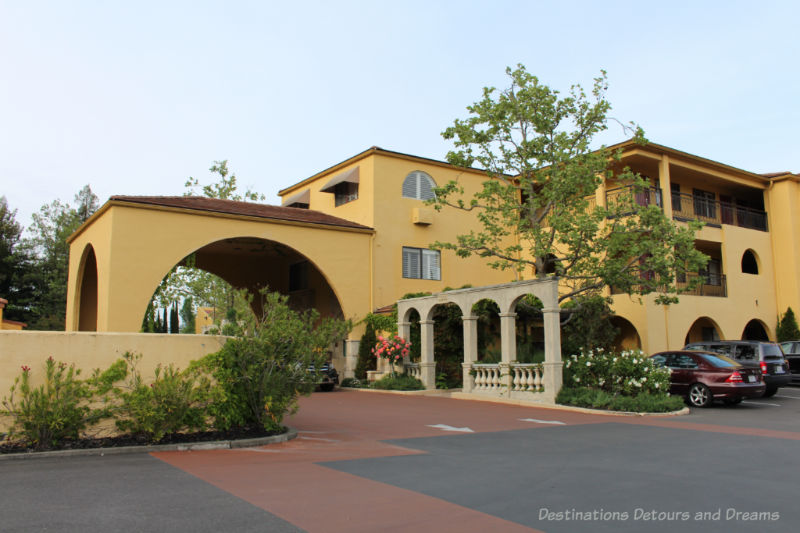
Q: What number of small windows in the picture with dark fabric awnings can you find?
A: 2